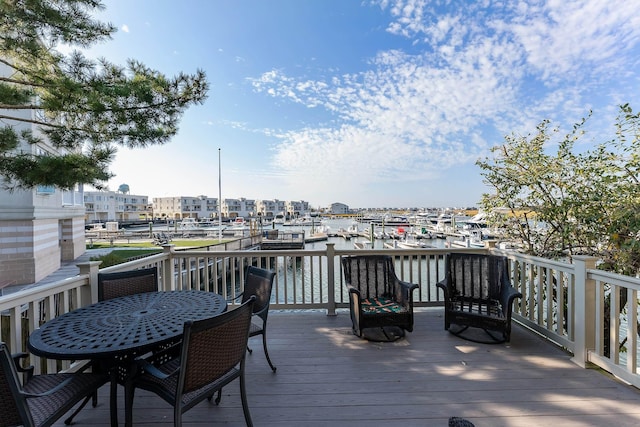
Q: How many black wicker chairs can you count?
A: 2